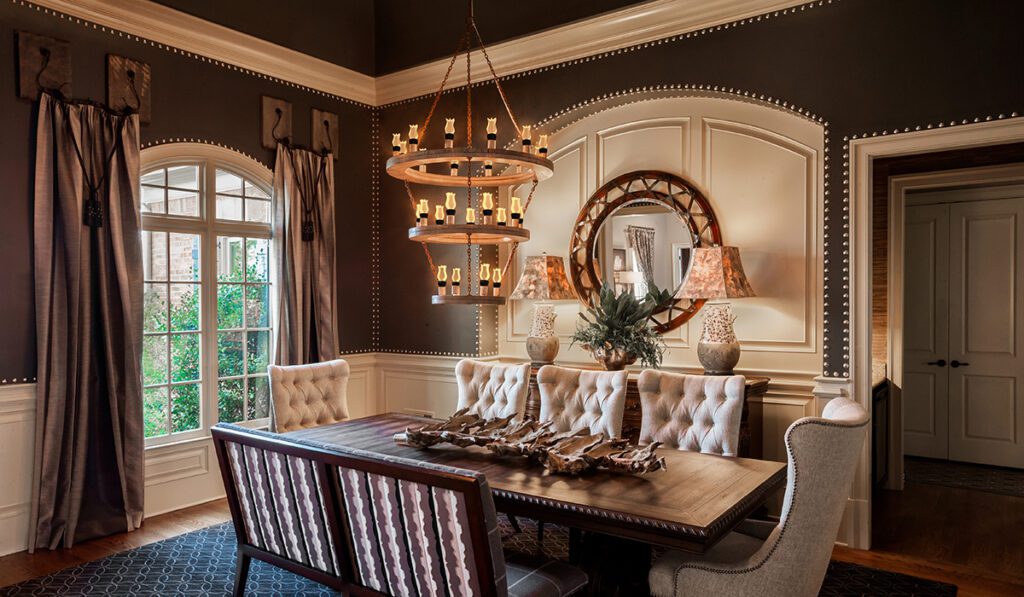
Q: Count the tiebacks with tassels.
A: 2